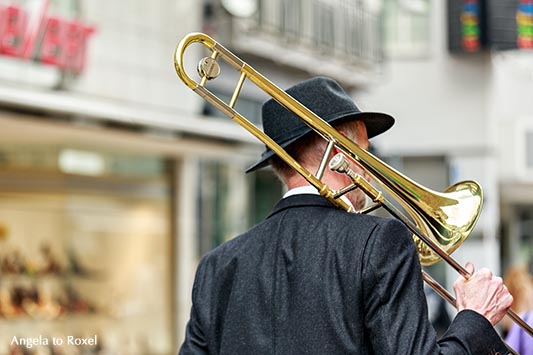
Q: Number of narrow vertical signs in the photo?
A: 2